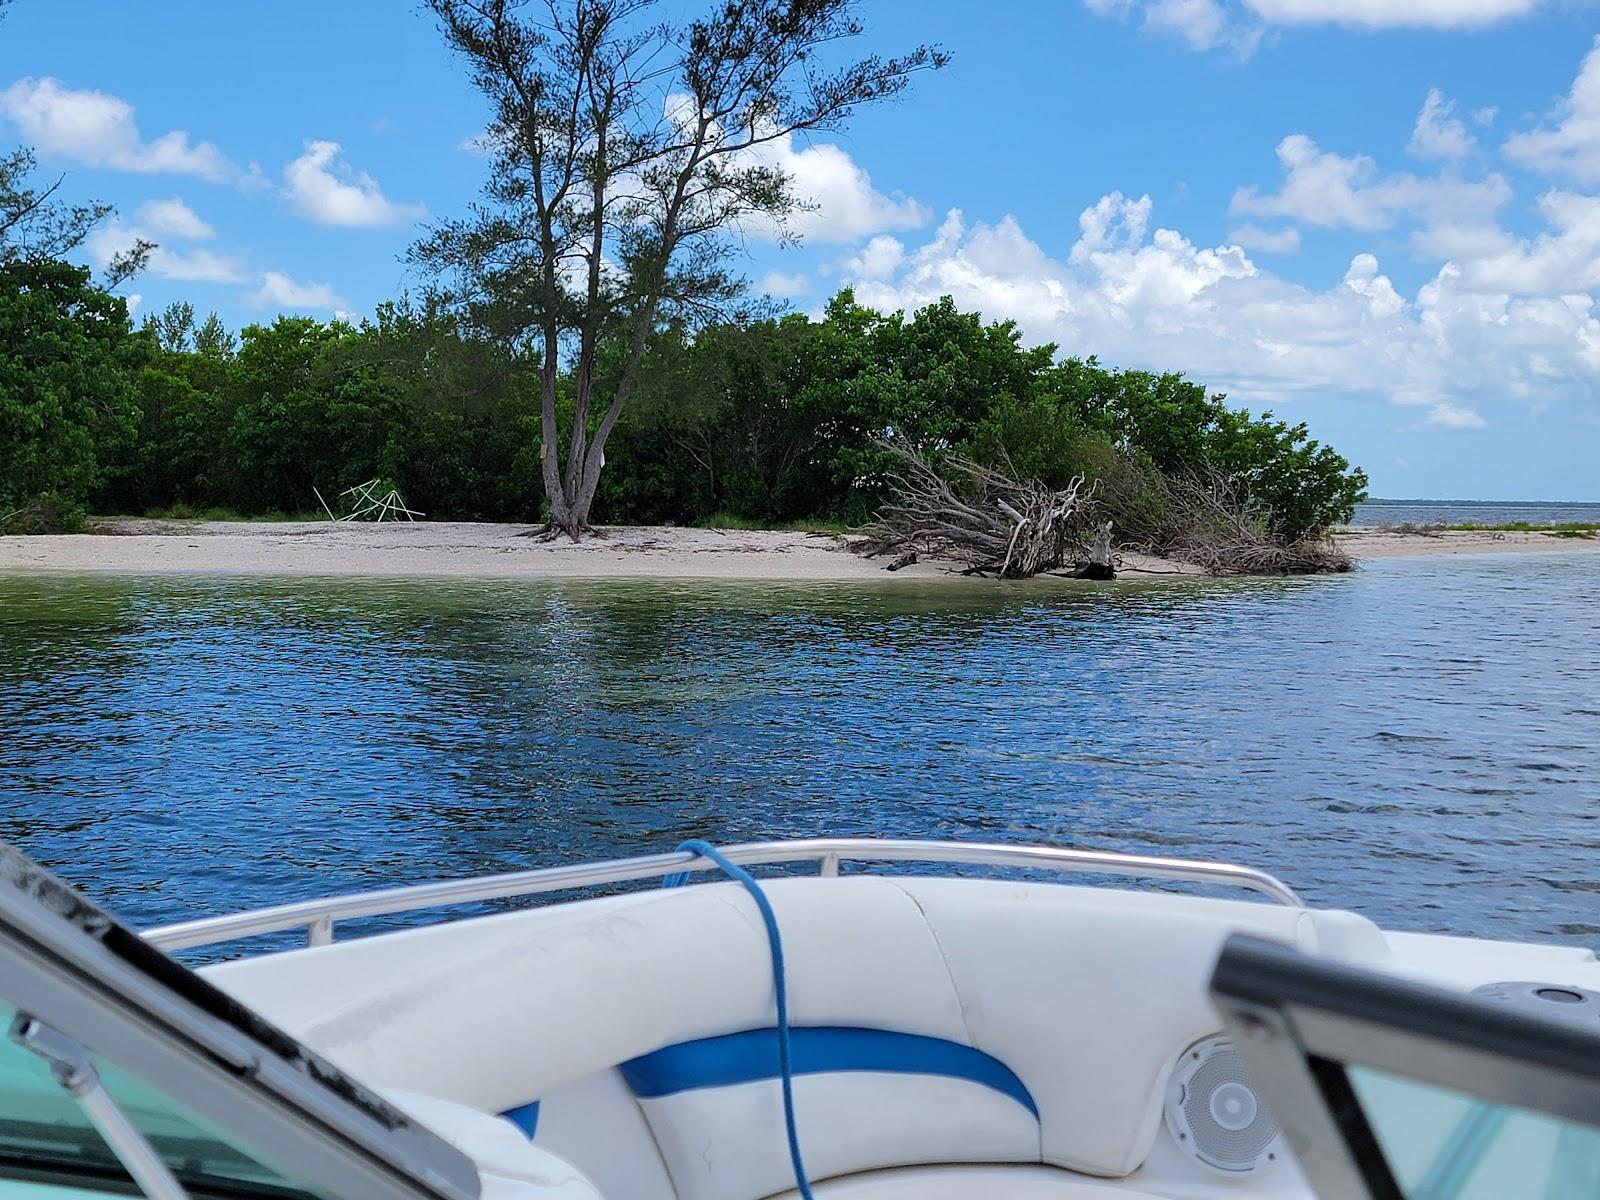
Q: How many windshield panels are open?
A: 1